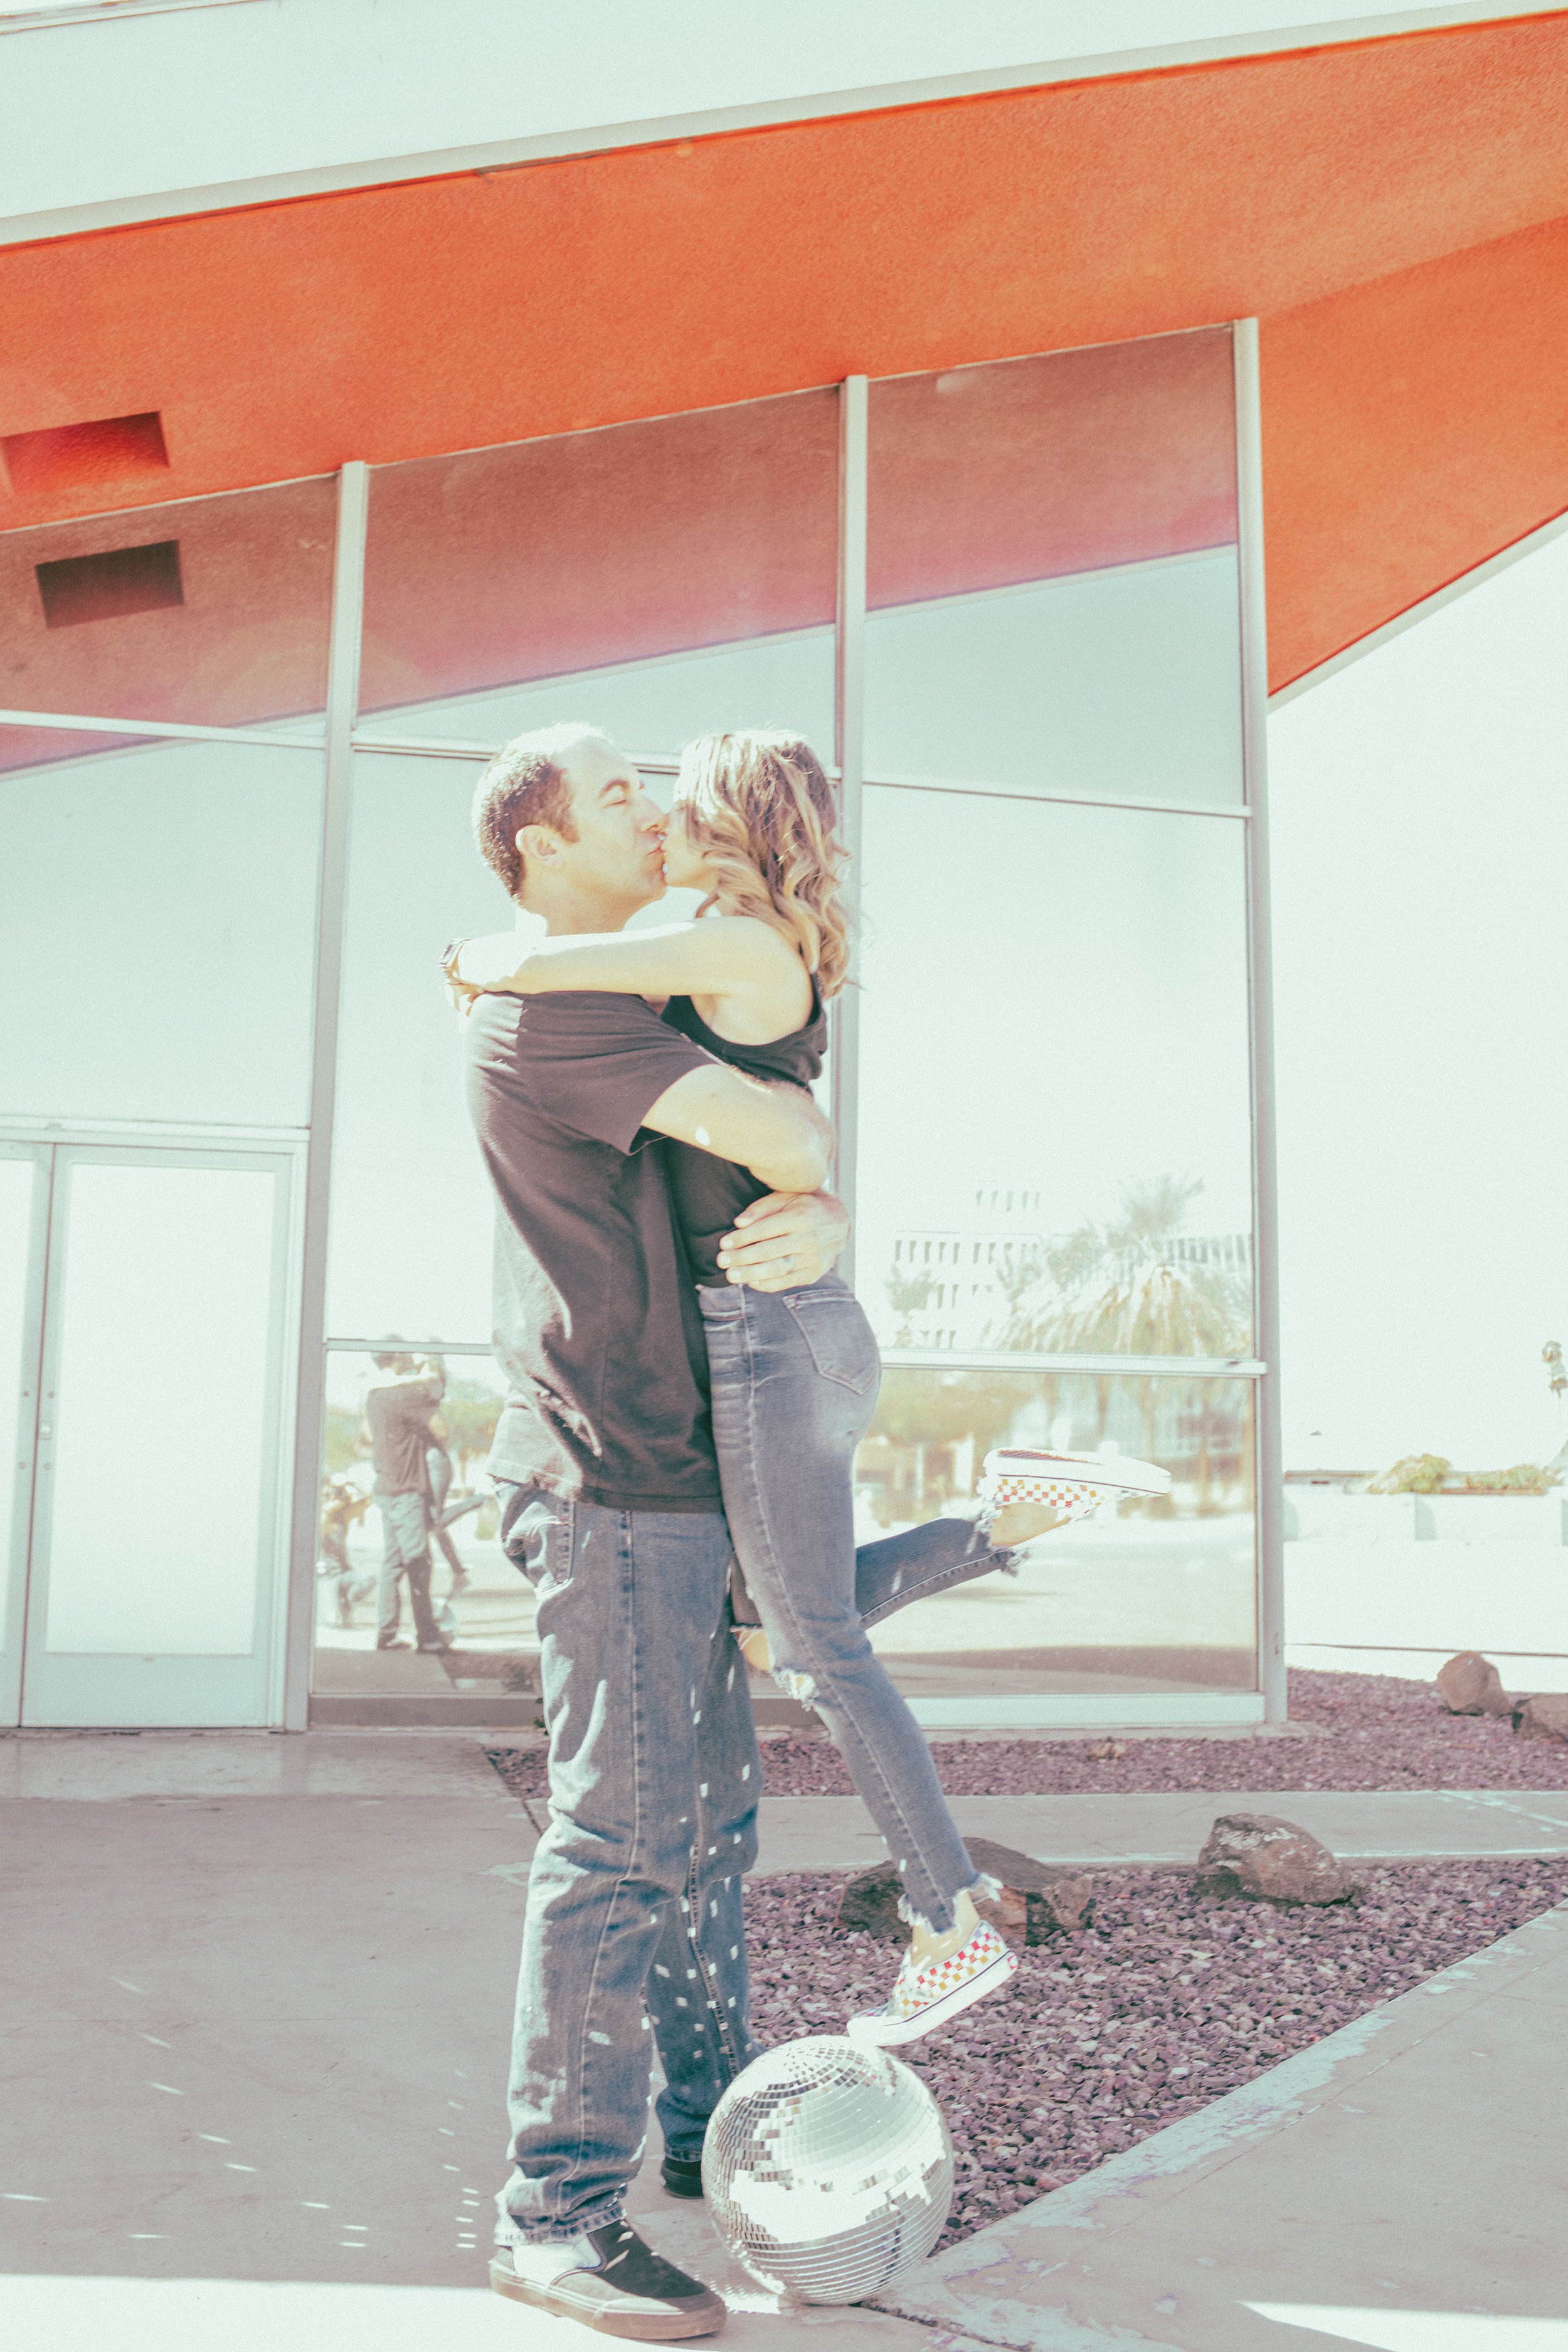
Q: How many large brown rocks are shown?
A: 4